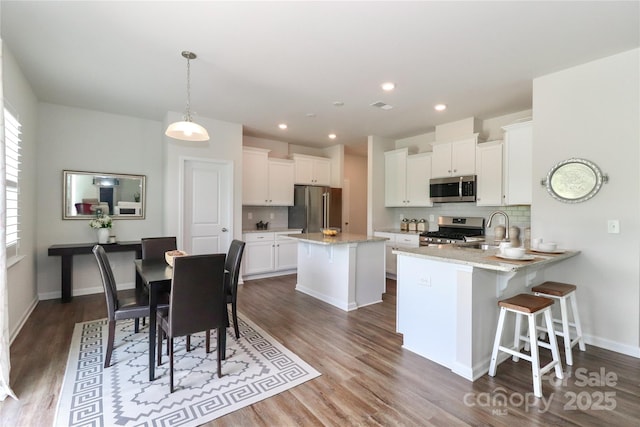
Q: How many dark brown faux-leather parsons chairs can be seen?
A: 4